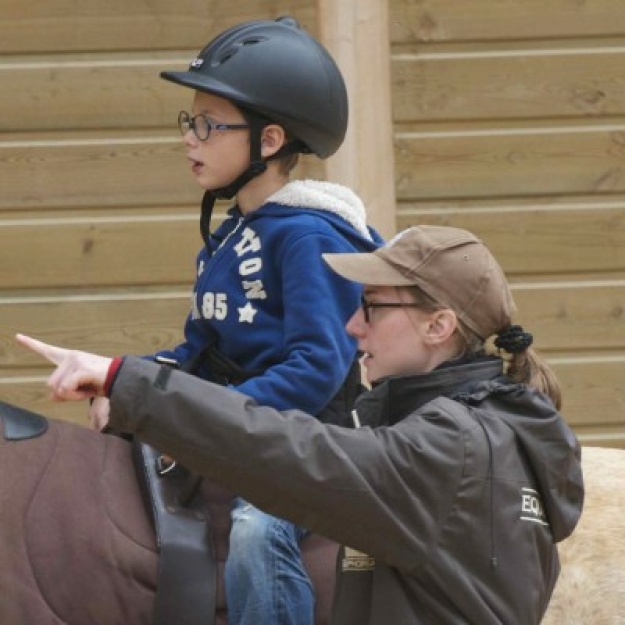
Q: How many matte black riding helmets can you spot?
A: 1